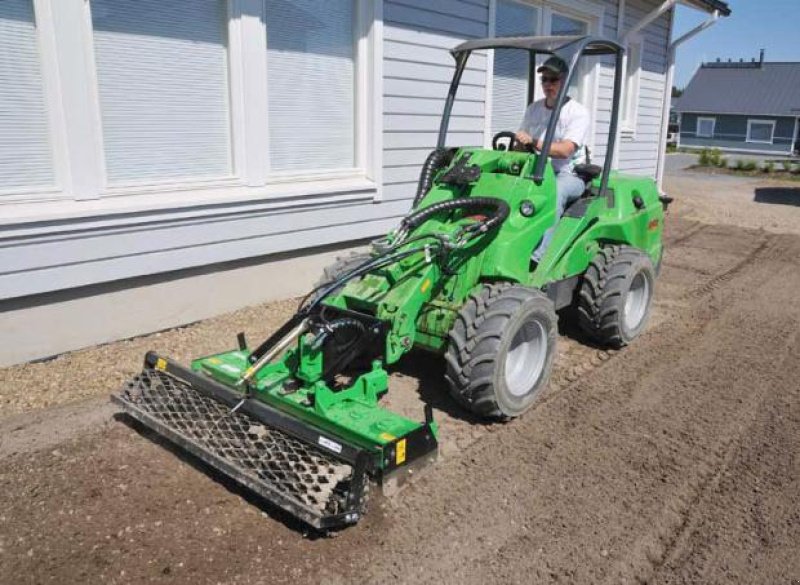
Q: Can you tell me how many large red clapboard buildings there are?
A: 0